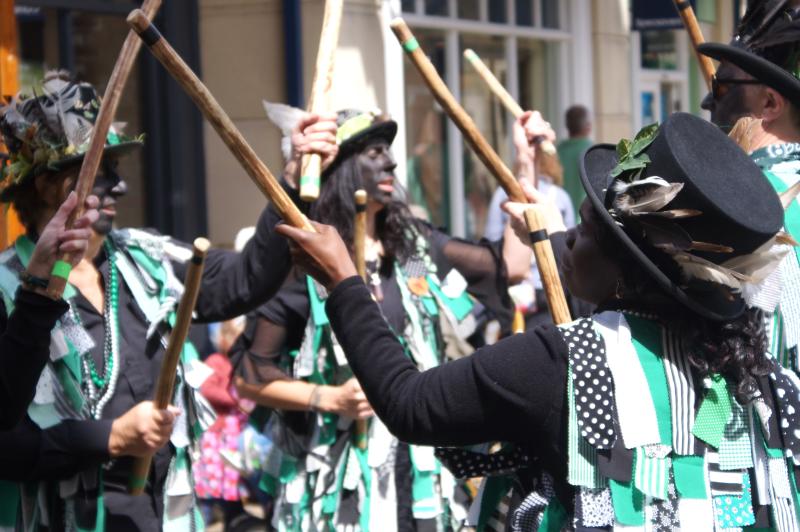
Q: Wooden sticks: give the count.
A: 9